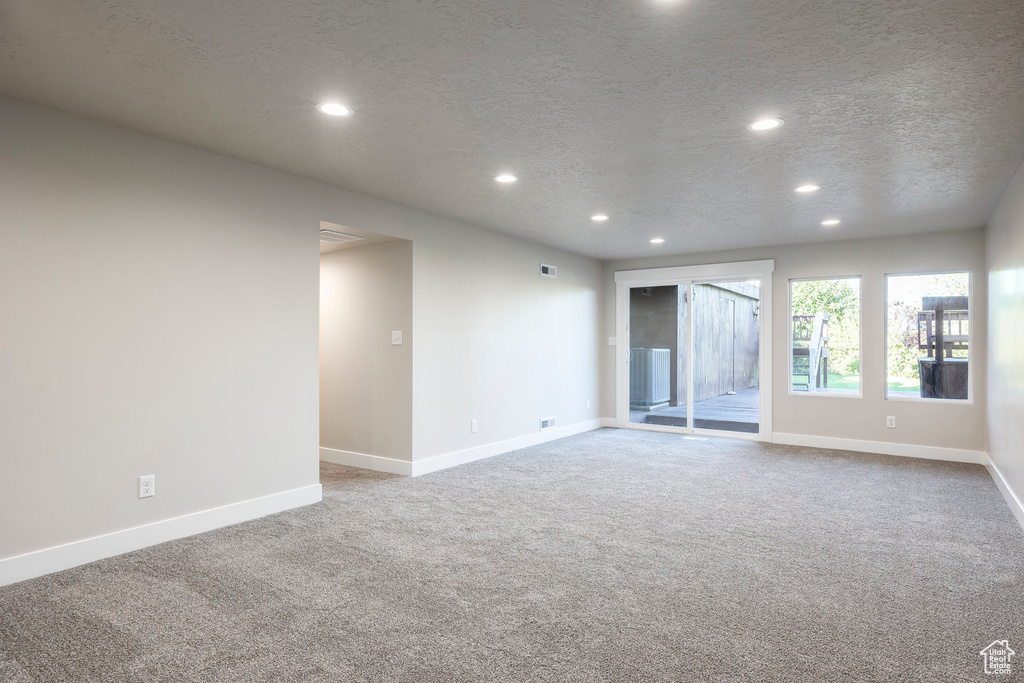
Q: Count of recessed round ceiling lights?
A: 8